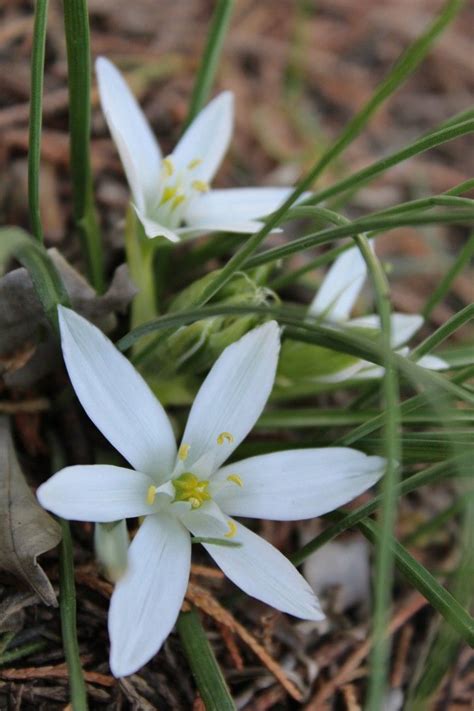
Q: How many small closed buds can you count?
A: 1